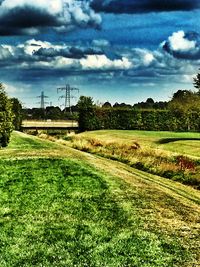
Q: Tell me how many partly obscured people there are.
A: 0